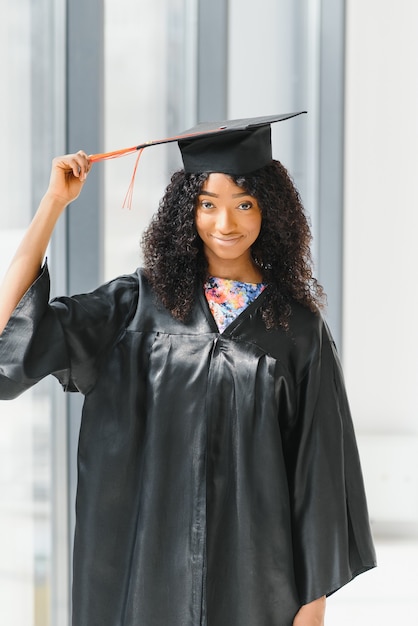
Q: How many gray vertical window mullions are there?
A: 3